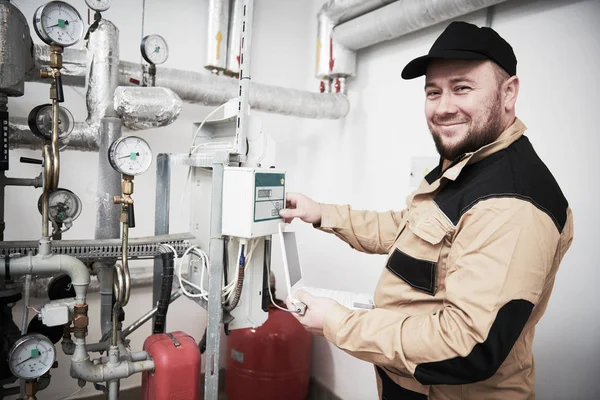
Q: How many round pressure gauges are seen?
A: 7